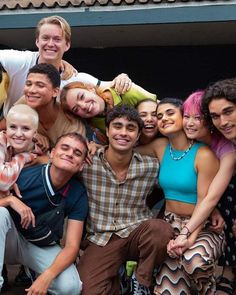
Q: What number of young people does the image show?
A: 10